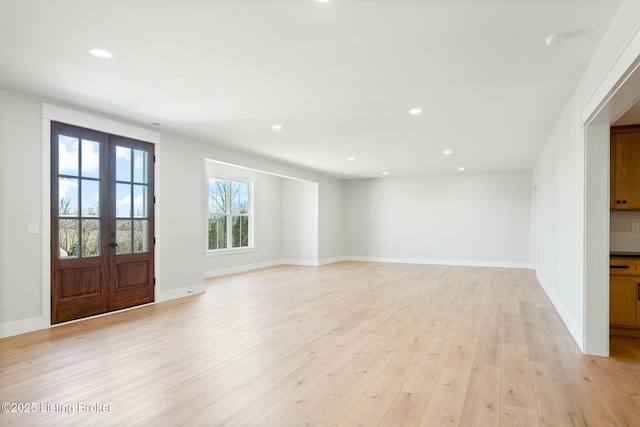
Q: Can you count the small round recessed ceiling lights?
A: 8